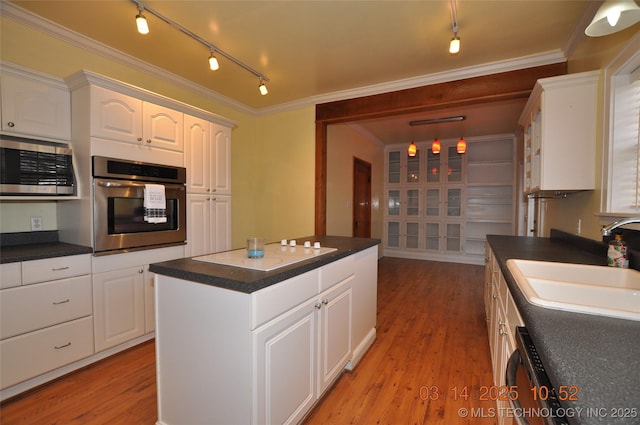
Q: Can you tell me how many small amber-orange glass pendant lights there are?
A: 3